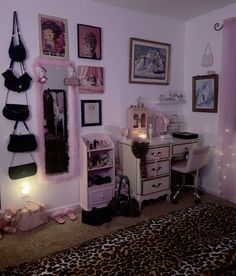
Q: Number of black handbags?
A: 6